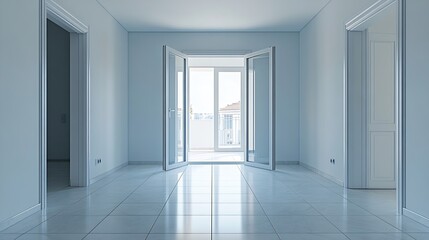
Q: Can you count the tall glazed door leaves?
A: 2